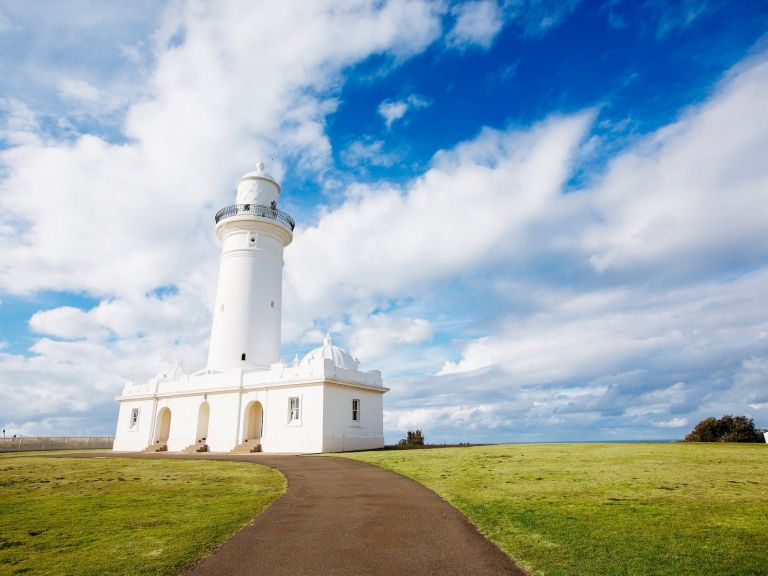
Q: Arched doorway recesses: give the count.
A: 3